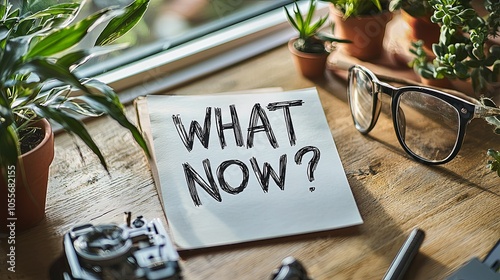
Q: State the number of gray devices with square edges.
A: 1